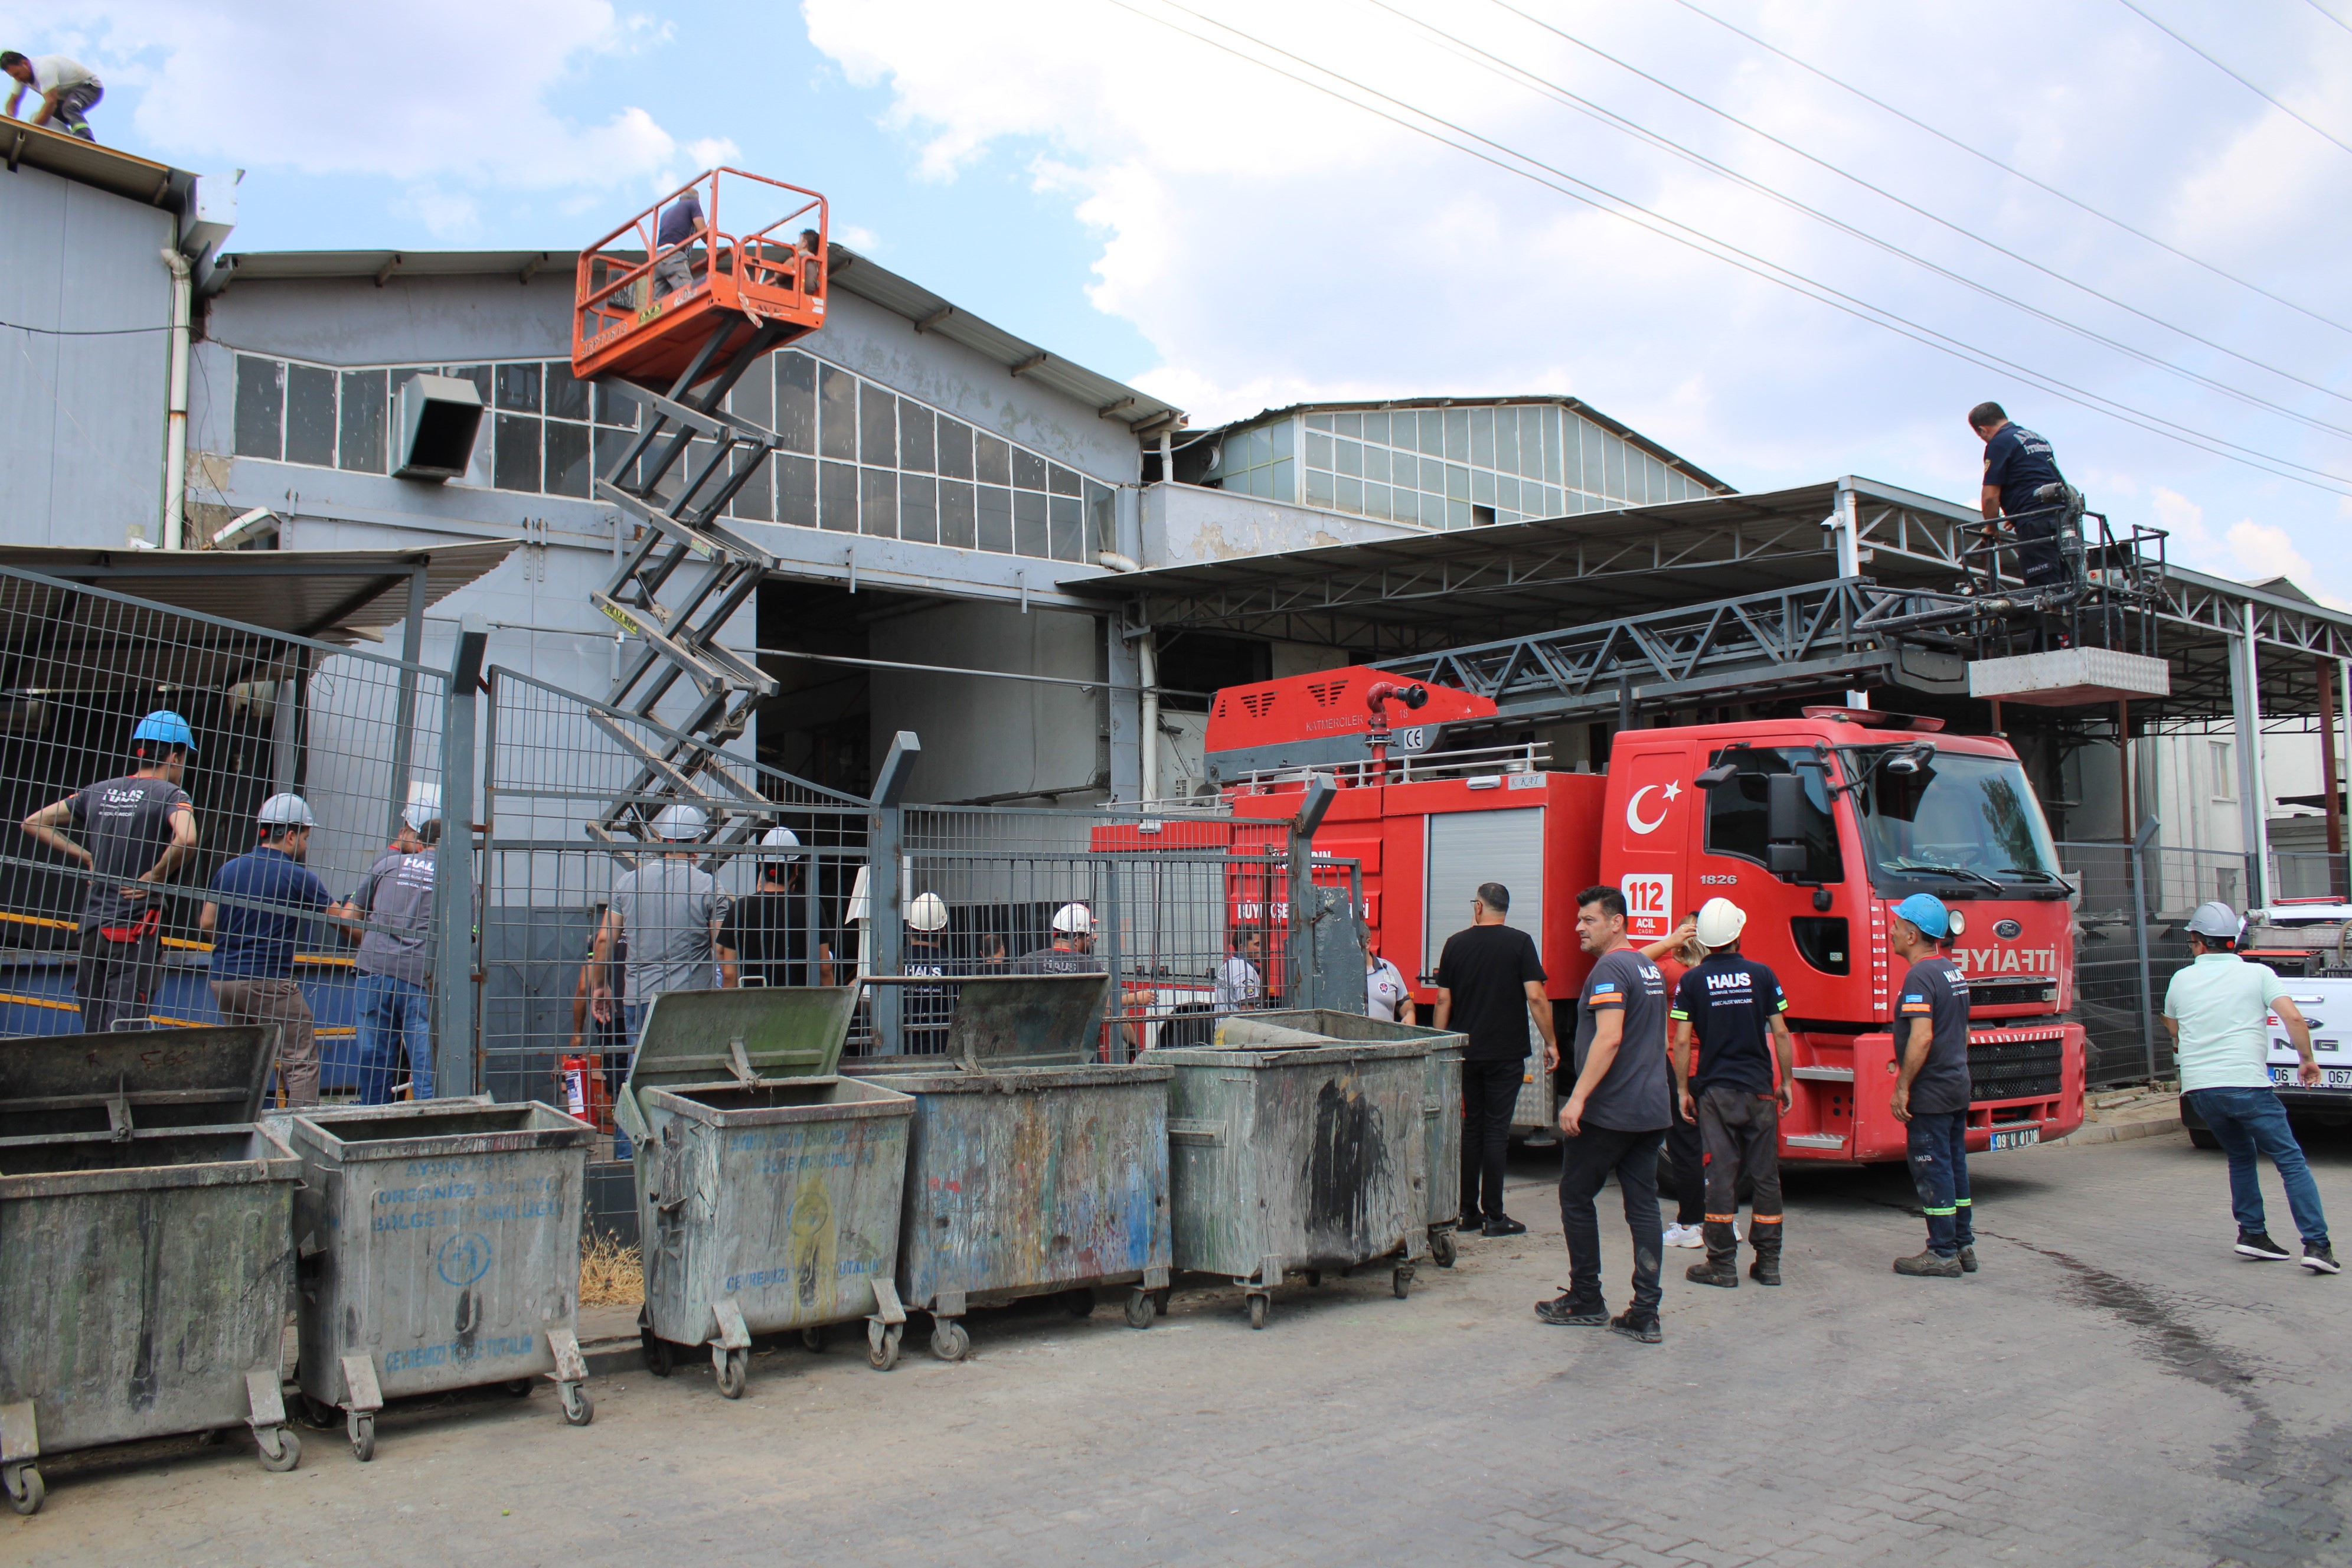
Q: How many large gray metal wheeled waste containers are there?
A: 6